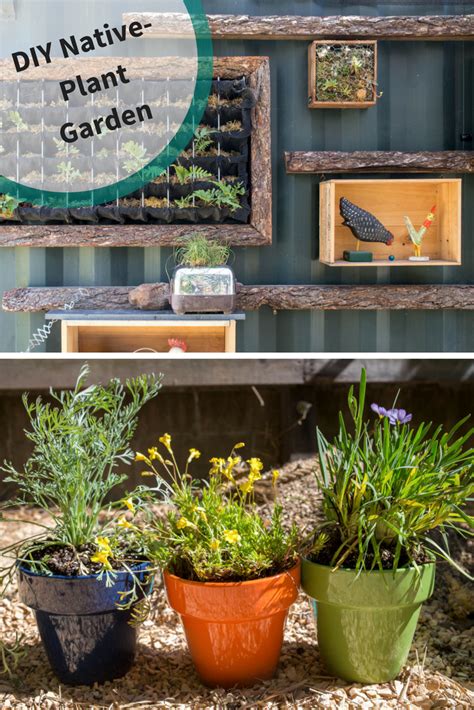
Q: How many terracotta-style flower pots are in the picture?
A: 3